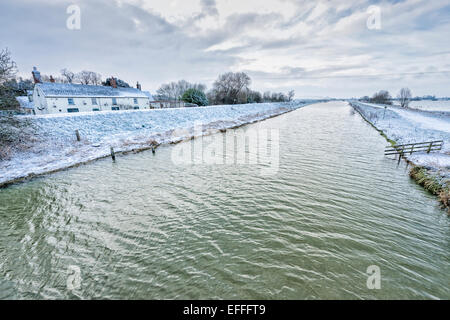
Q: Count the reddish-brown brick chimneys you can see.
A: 4